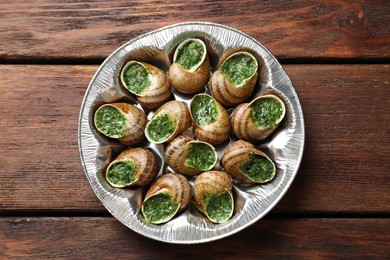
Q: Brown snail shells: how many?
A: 12